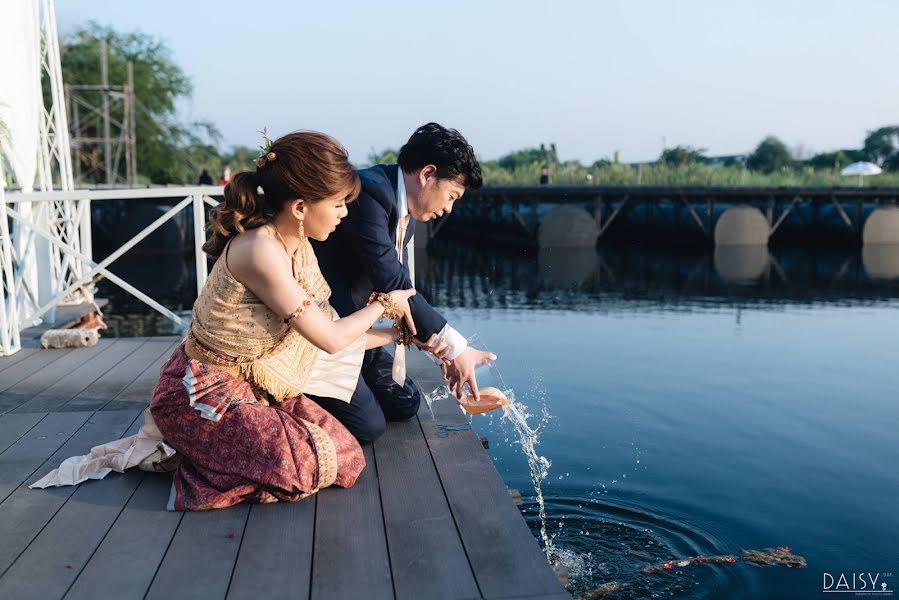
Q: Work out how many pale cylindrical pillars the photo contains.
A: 3